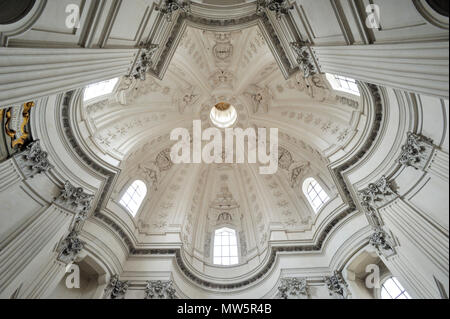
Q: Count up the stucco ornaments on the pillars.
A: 14